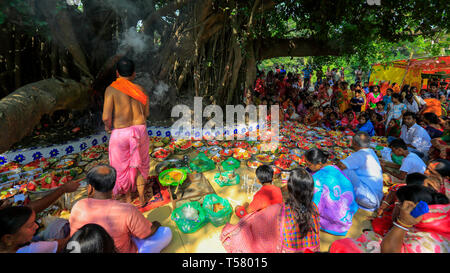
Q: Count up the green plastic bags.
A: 5